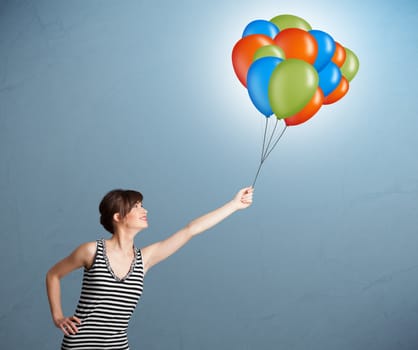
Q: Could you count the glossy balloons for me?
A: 13